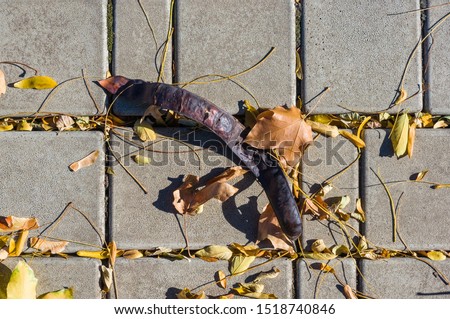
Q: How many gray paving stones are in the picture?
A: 13